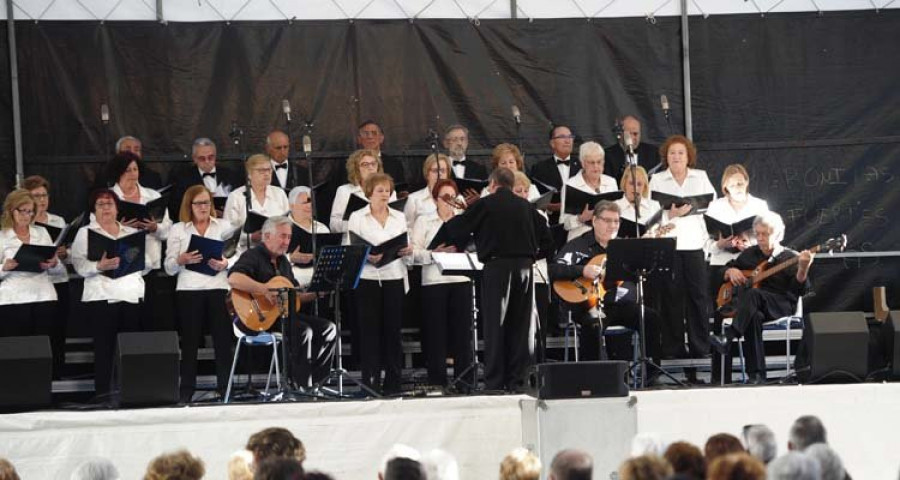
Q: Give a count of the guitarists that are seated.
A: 3